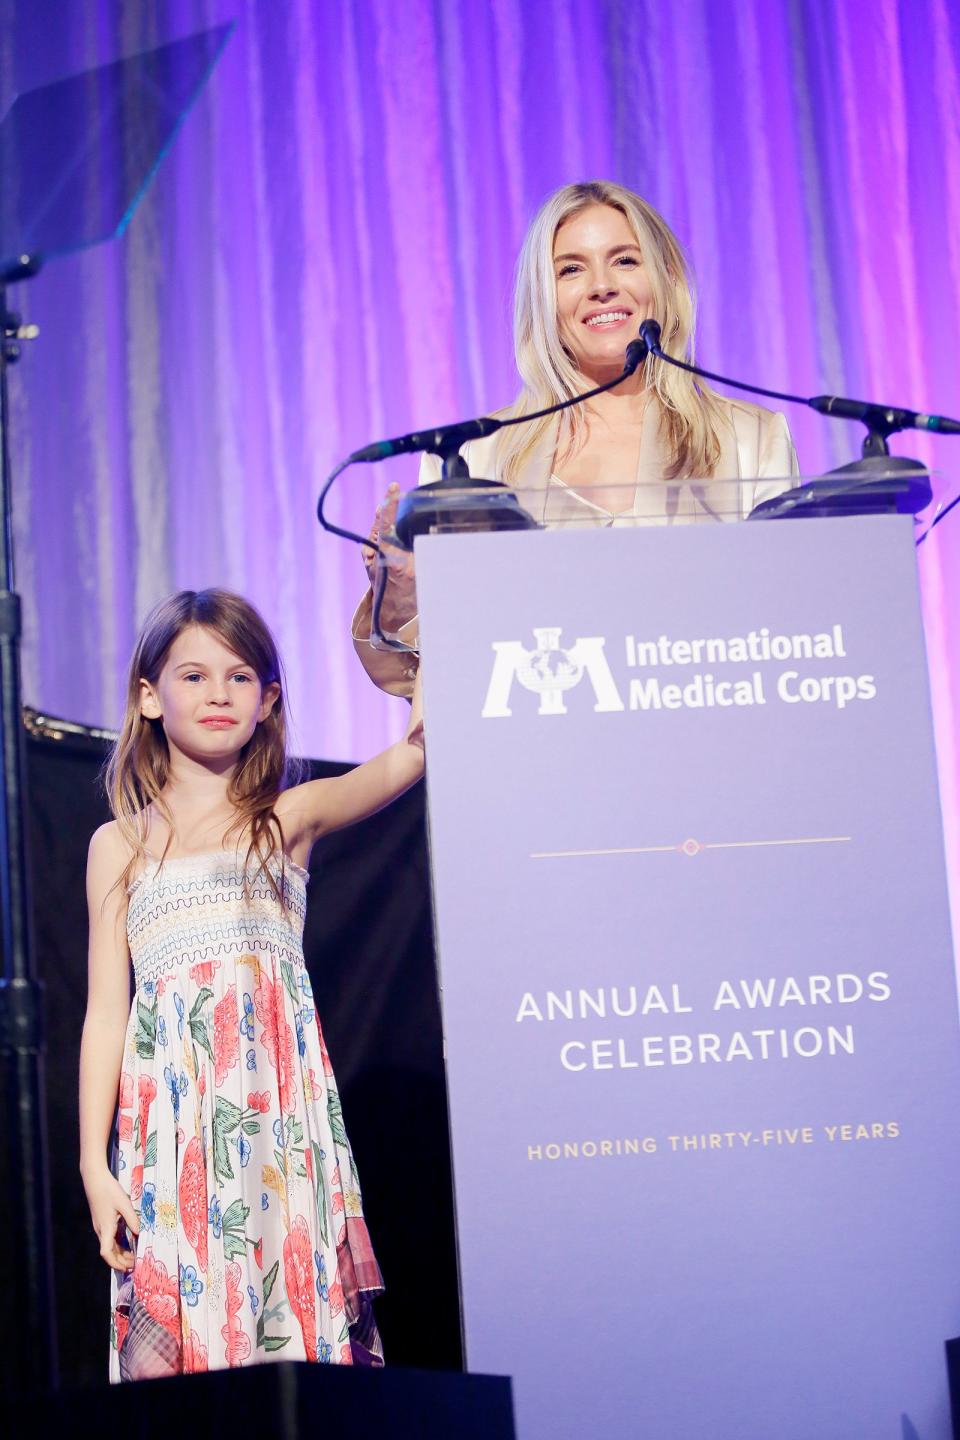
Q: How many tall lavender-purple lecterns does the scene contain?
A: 1